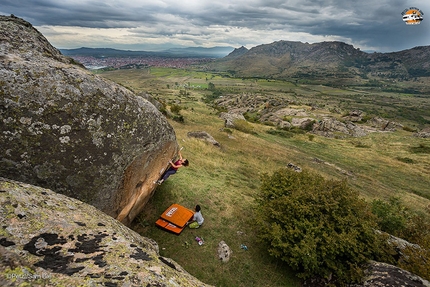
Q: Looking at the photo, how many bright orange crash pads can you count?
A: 2